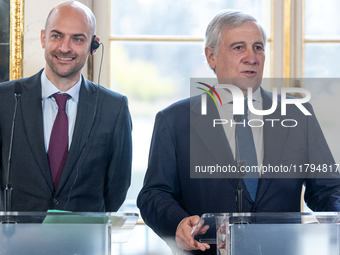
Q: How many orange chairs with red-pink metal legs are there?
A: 0